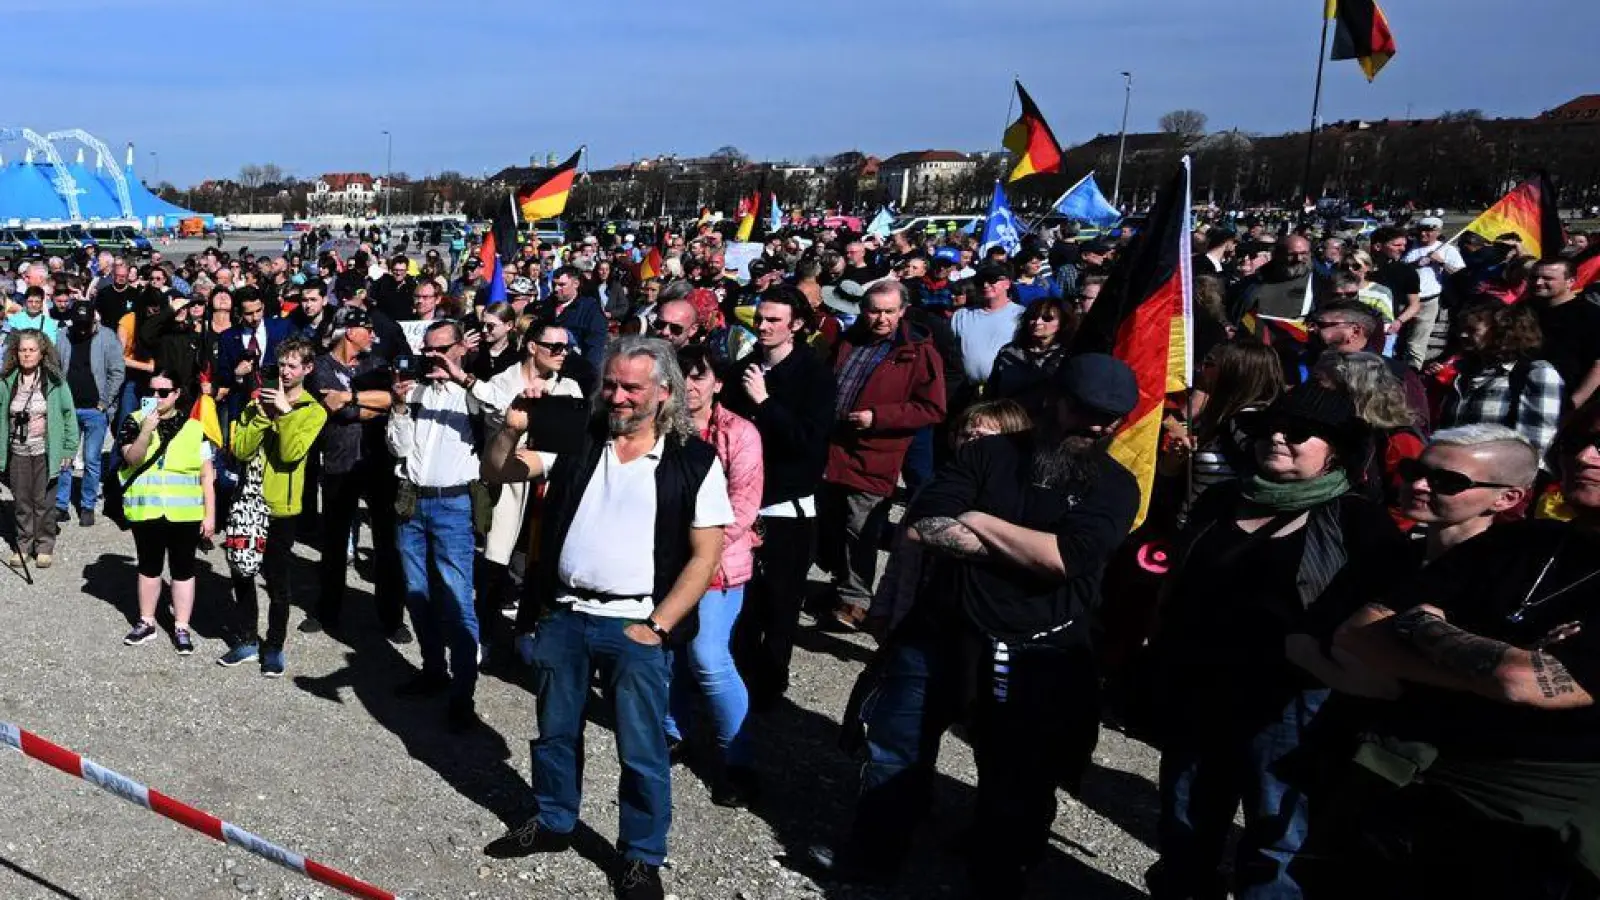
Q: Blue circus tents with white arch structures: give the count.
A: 1